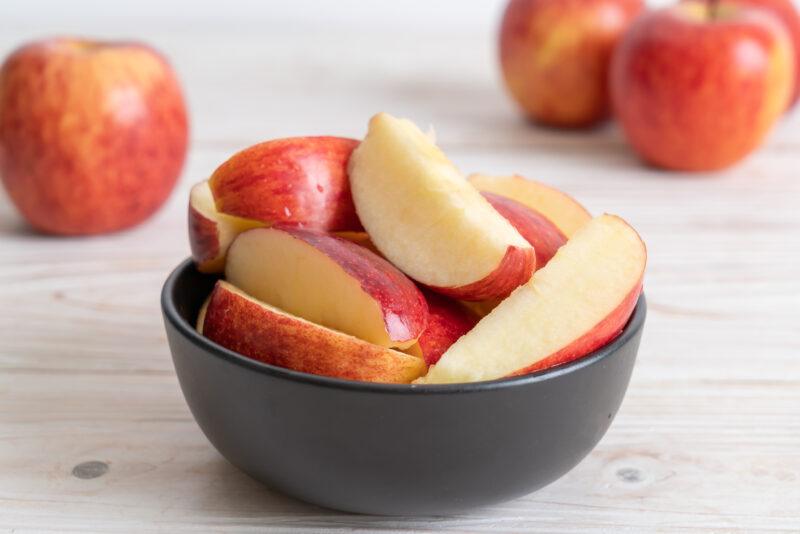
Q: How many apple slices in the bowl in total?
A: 9